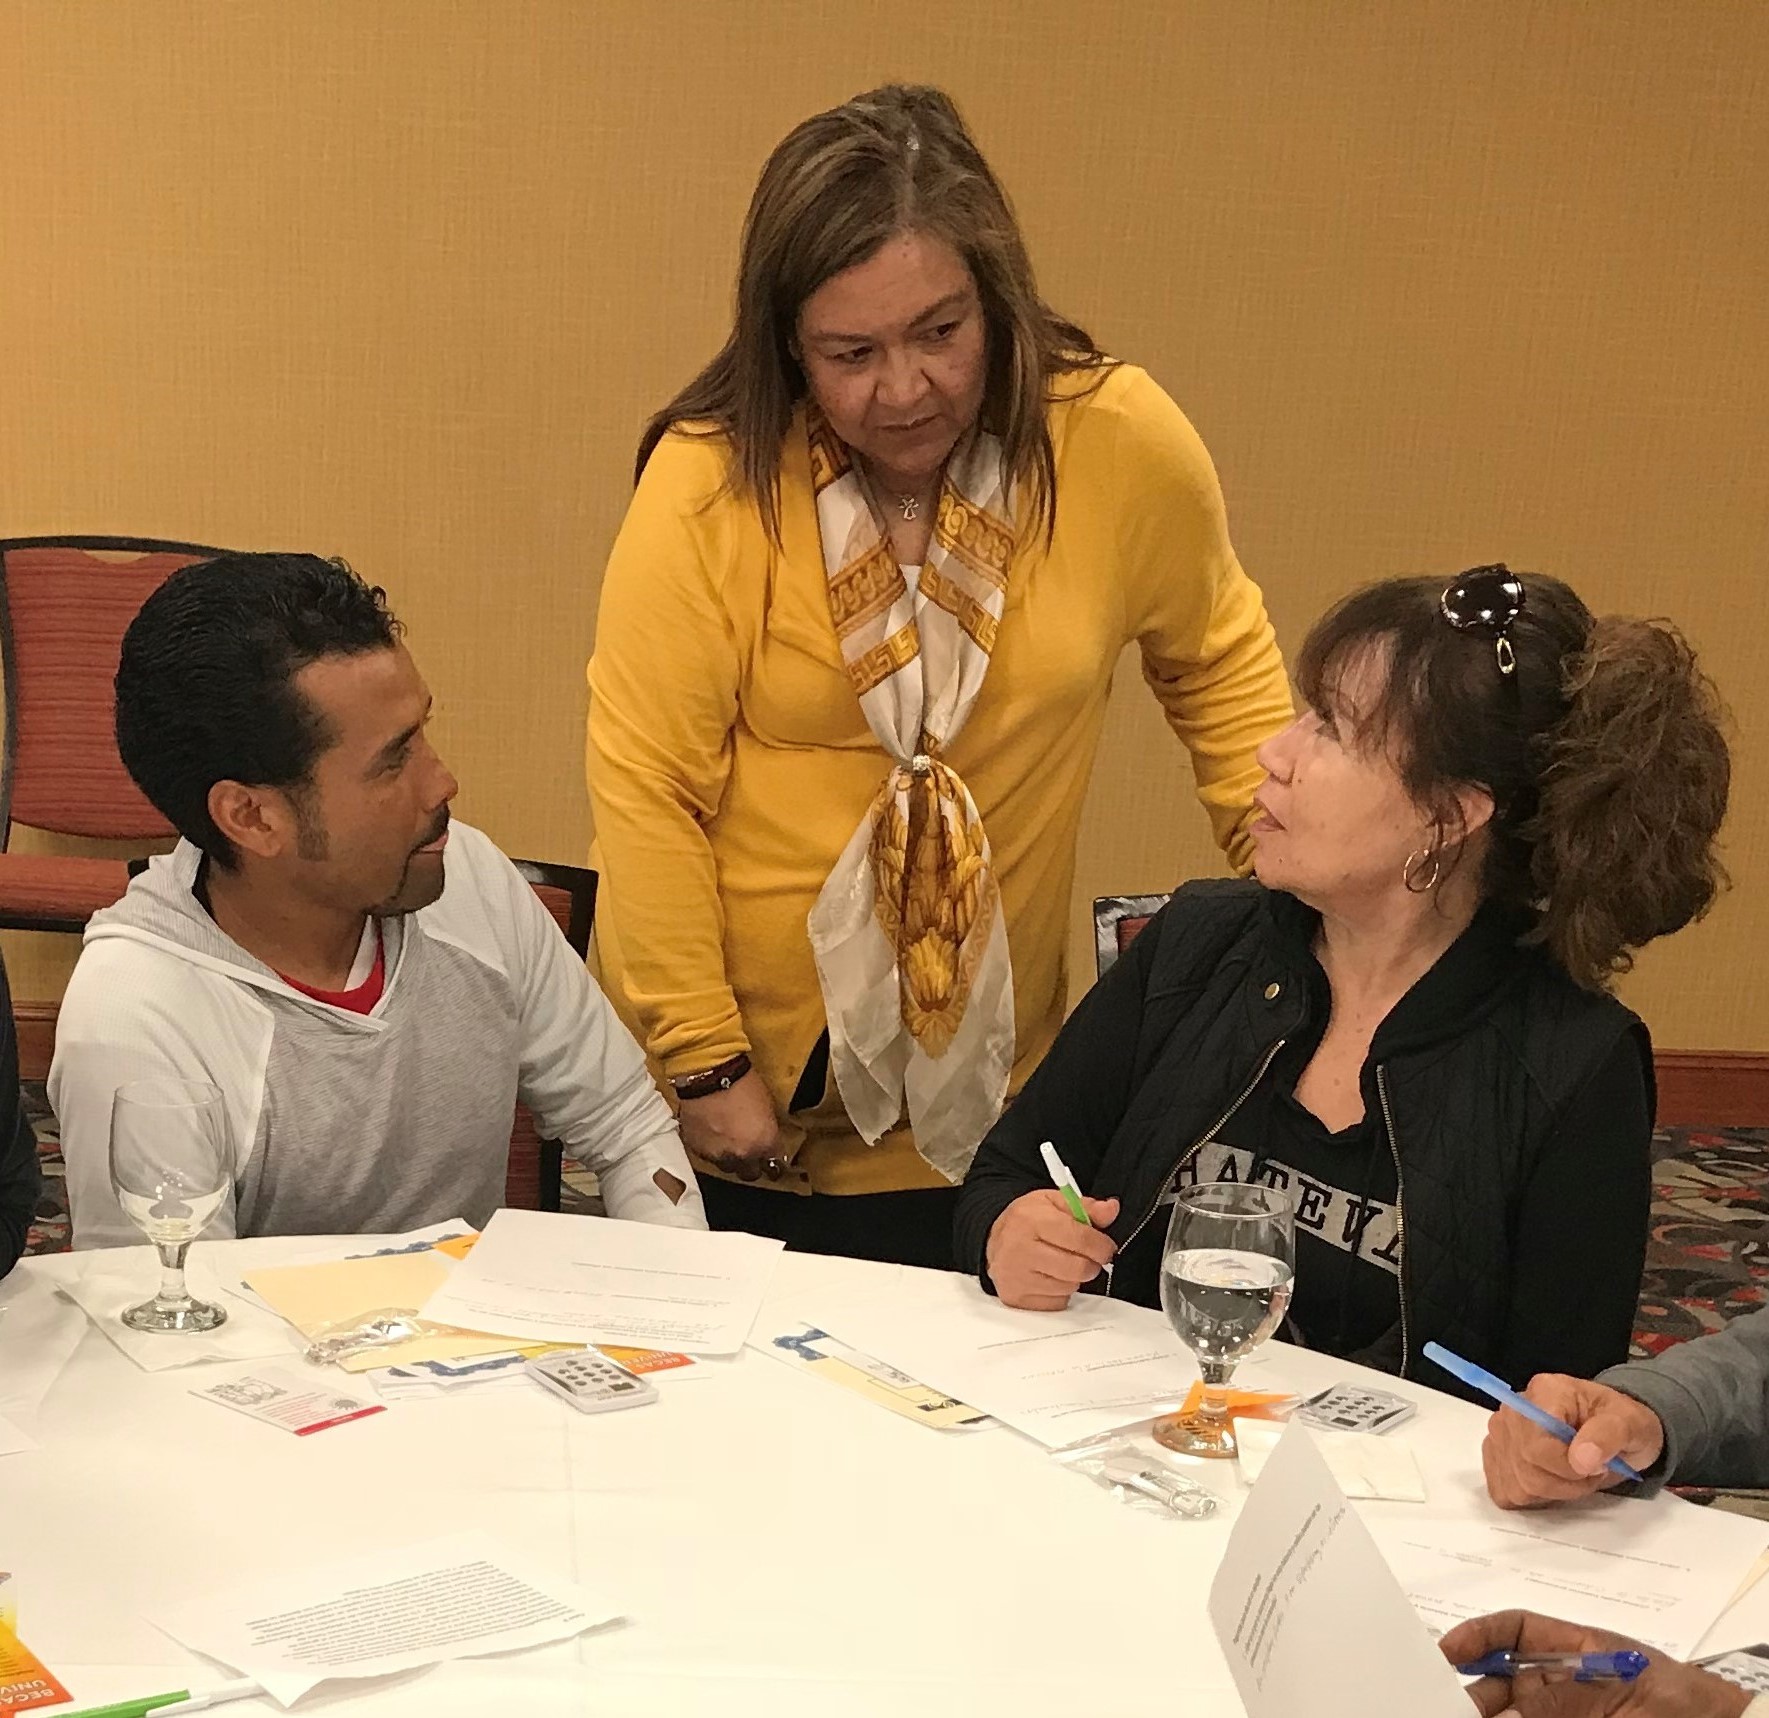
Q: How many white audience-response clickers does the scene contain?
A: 3